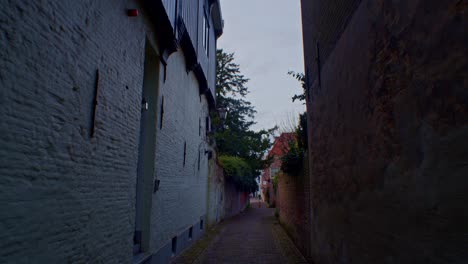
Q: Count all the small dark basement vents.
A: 3